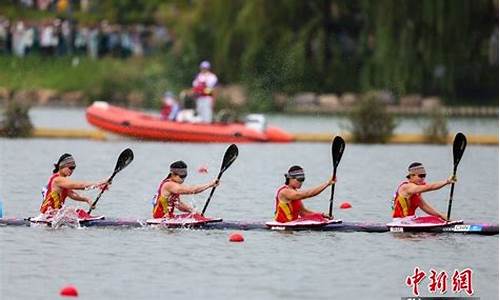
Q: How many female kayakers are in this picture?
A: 4